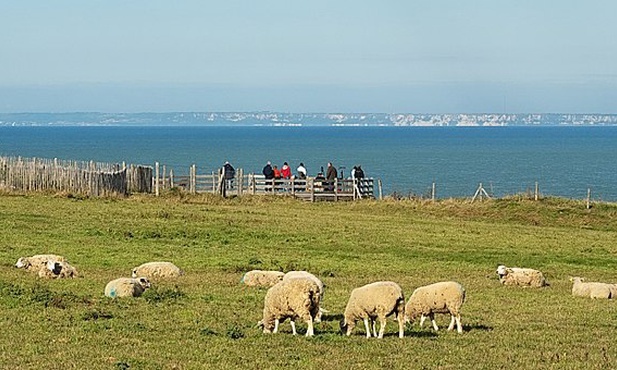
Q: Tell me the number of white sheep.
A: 11